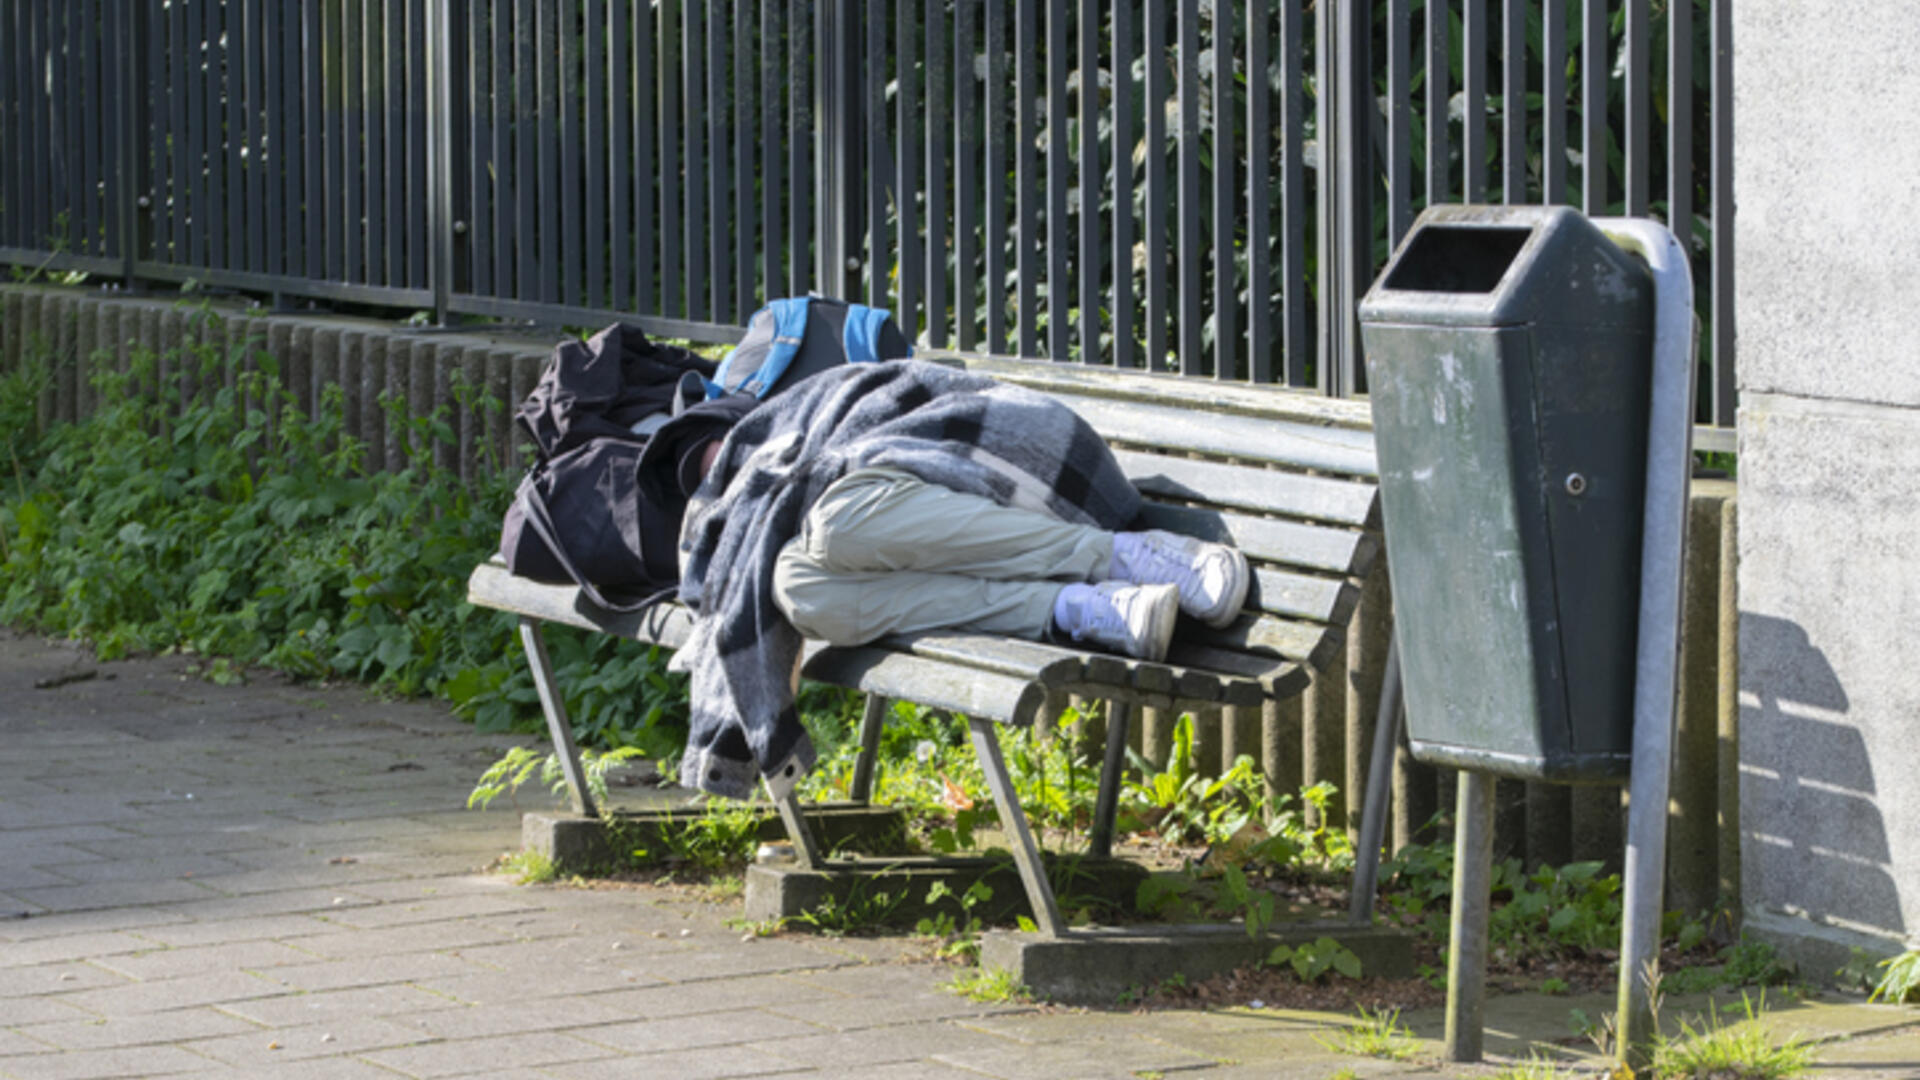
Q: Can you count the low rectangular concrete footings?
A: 3